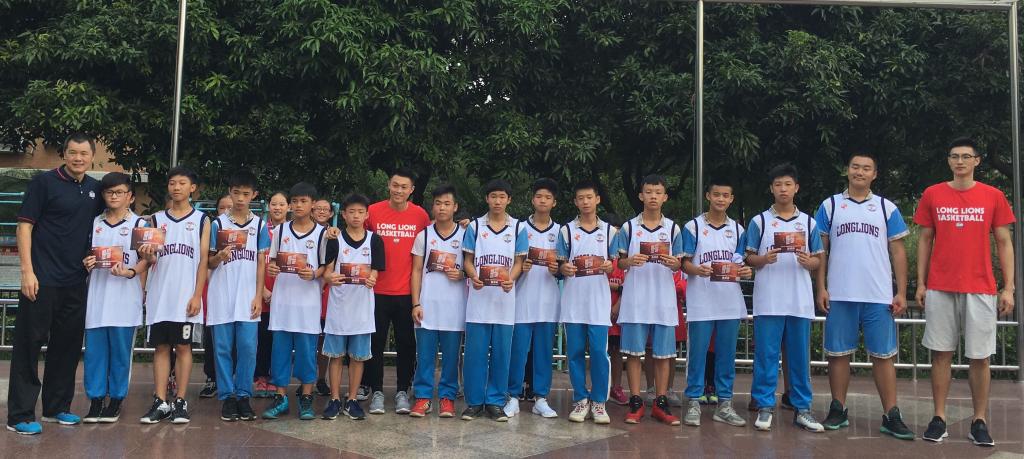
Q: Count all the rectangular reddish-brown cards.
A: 12